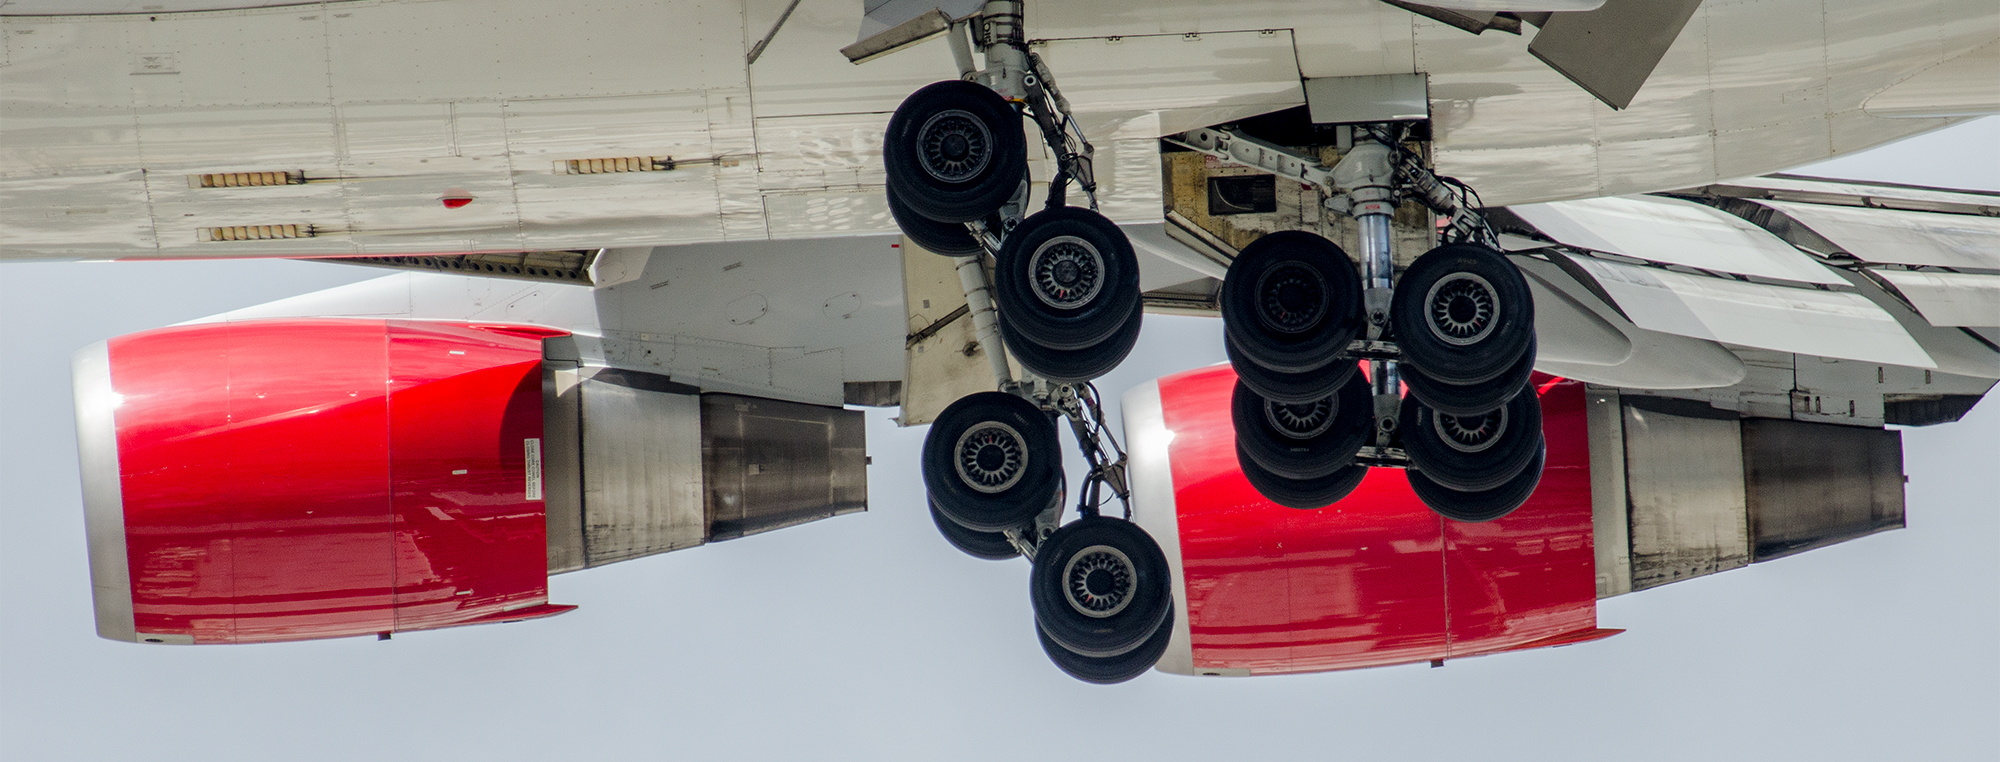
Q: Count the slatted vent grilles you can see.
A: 3